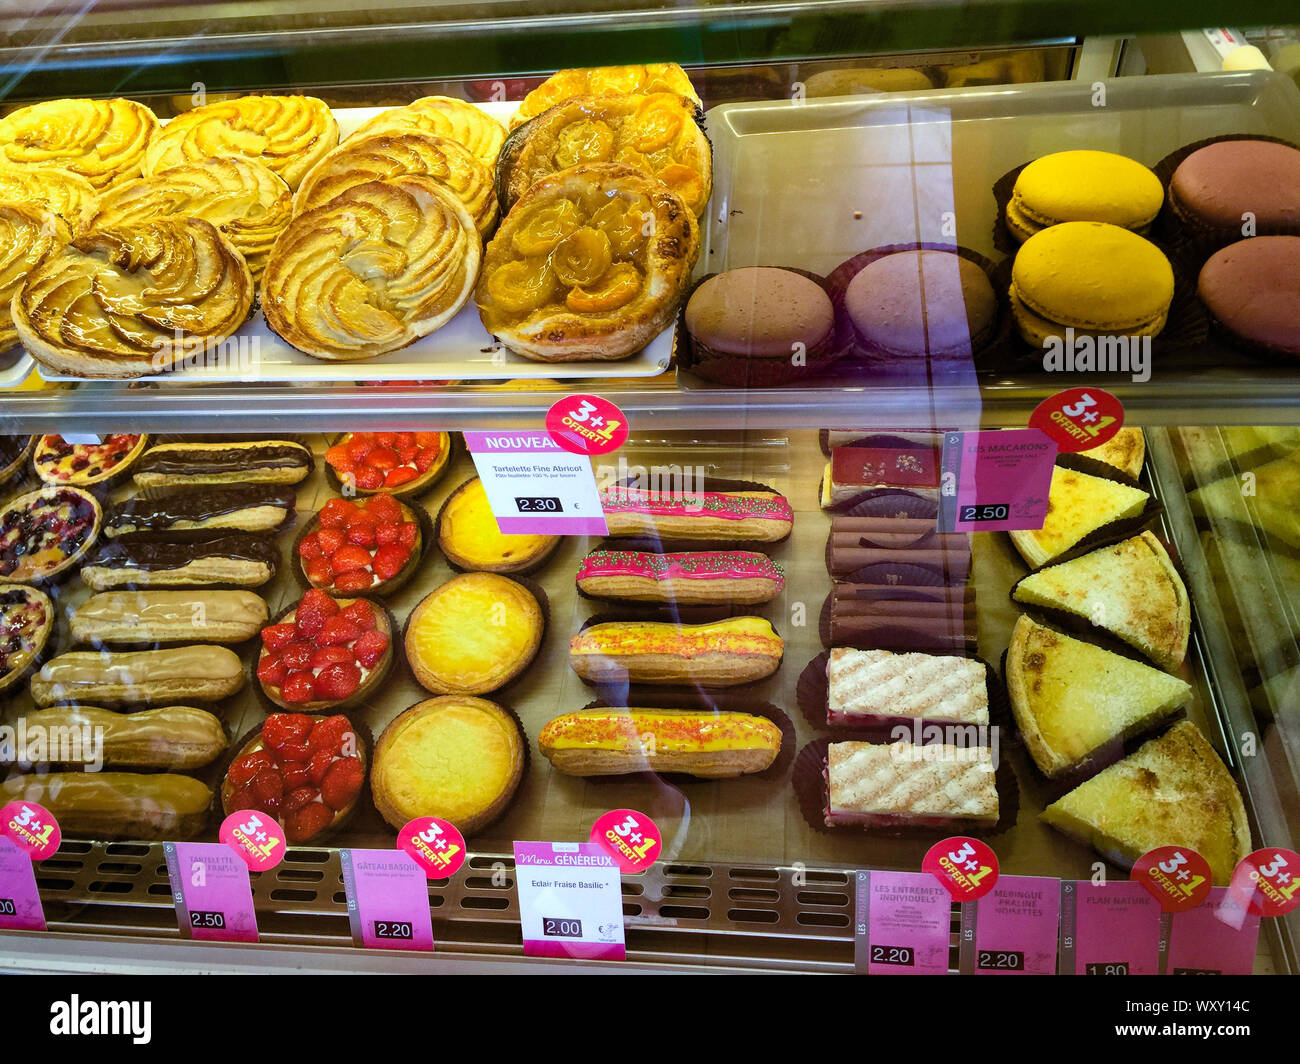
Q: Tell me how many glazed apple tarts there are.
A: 9